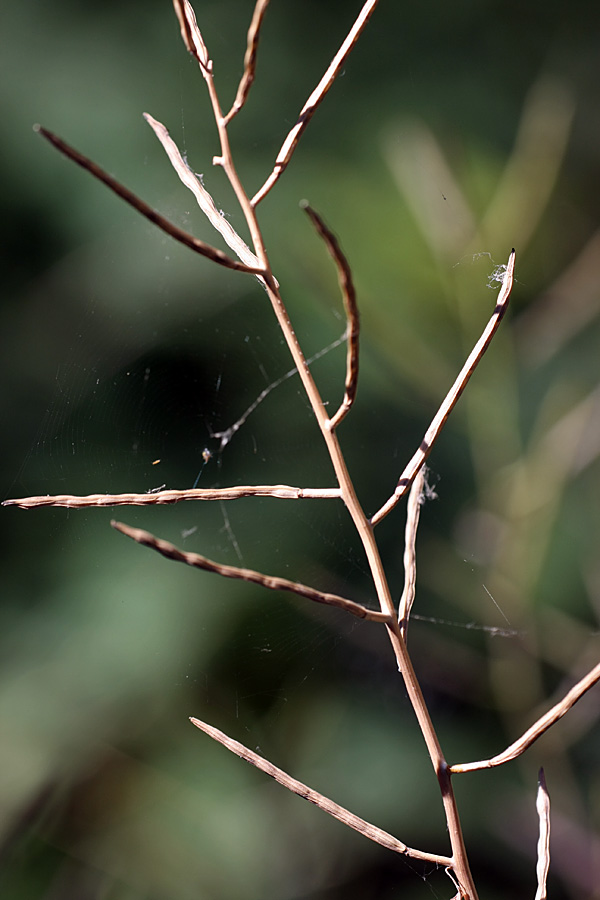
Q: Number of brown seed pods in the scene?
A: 14